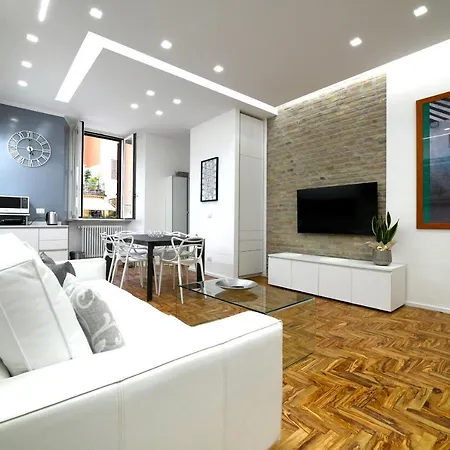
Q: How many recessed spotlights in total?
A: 12